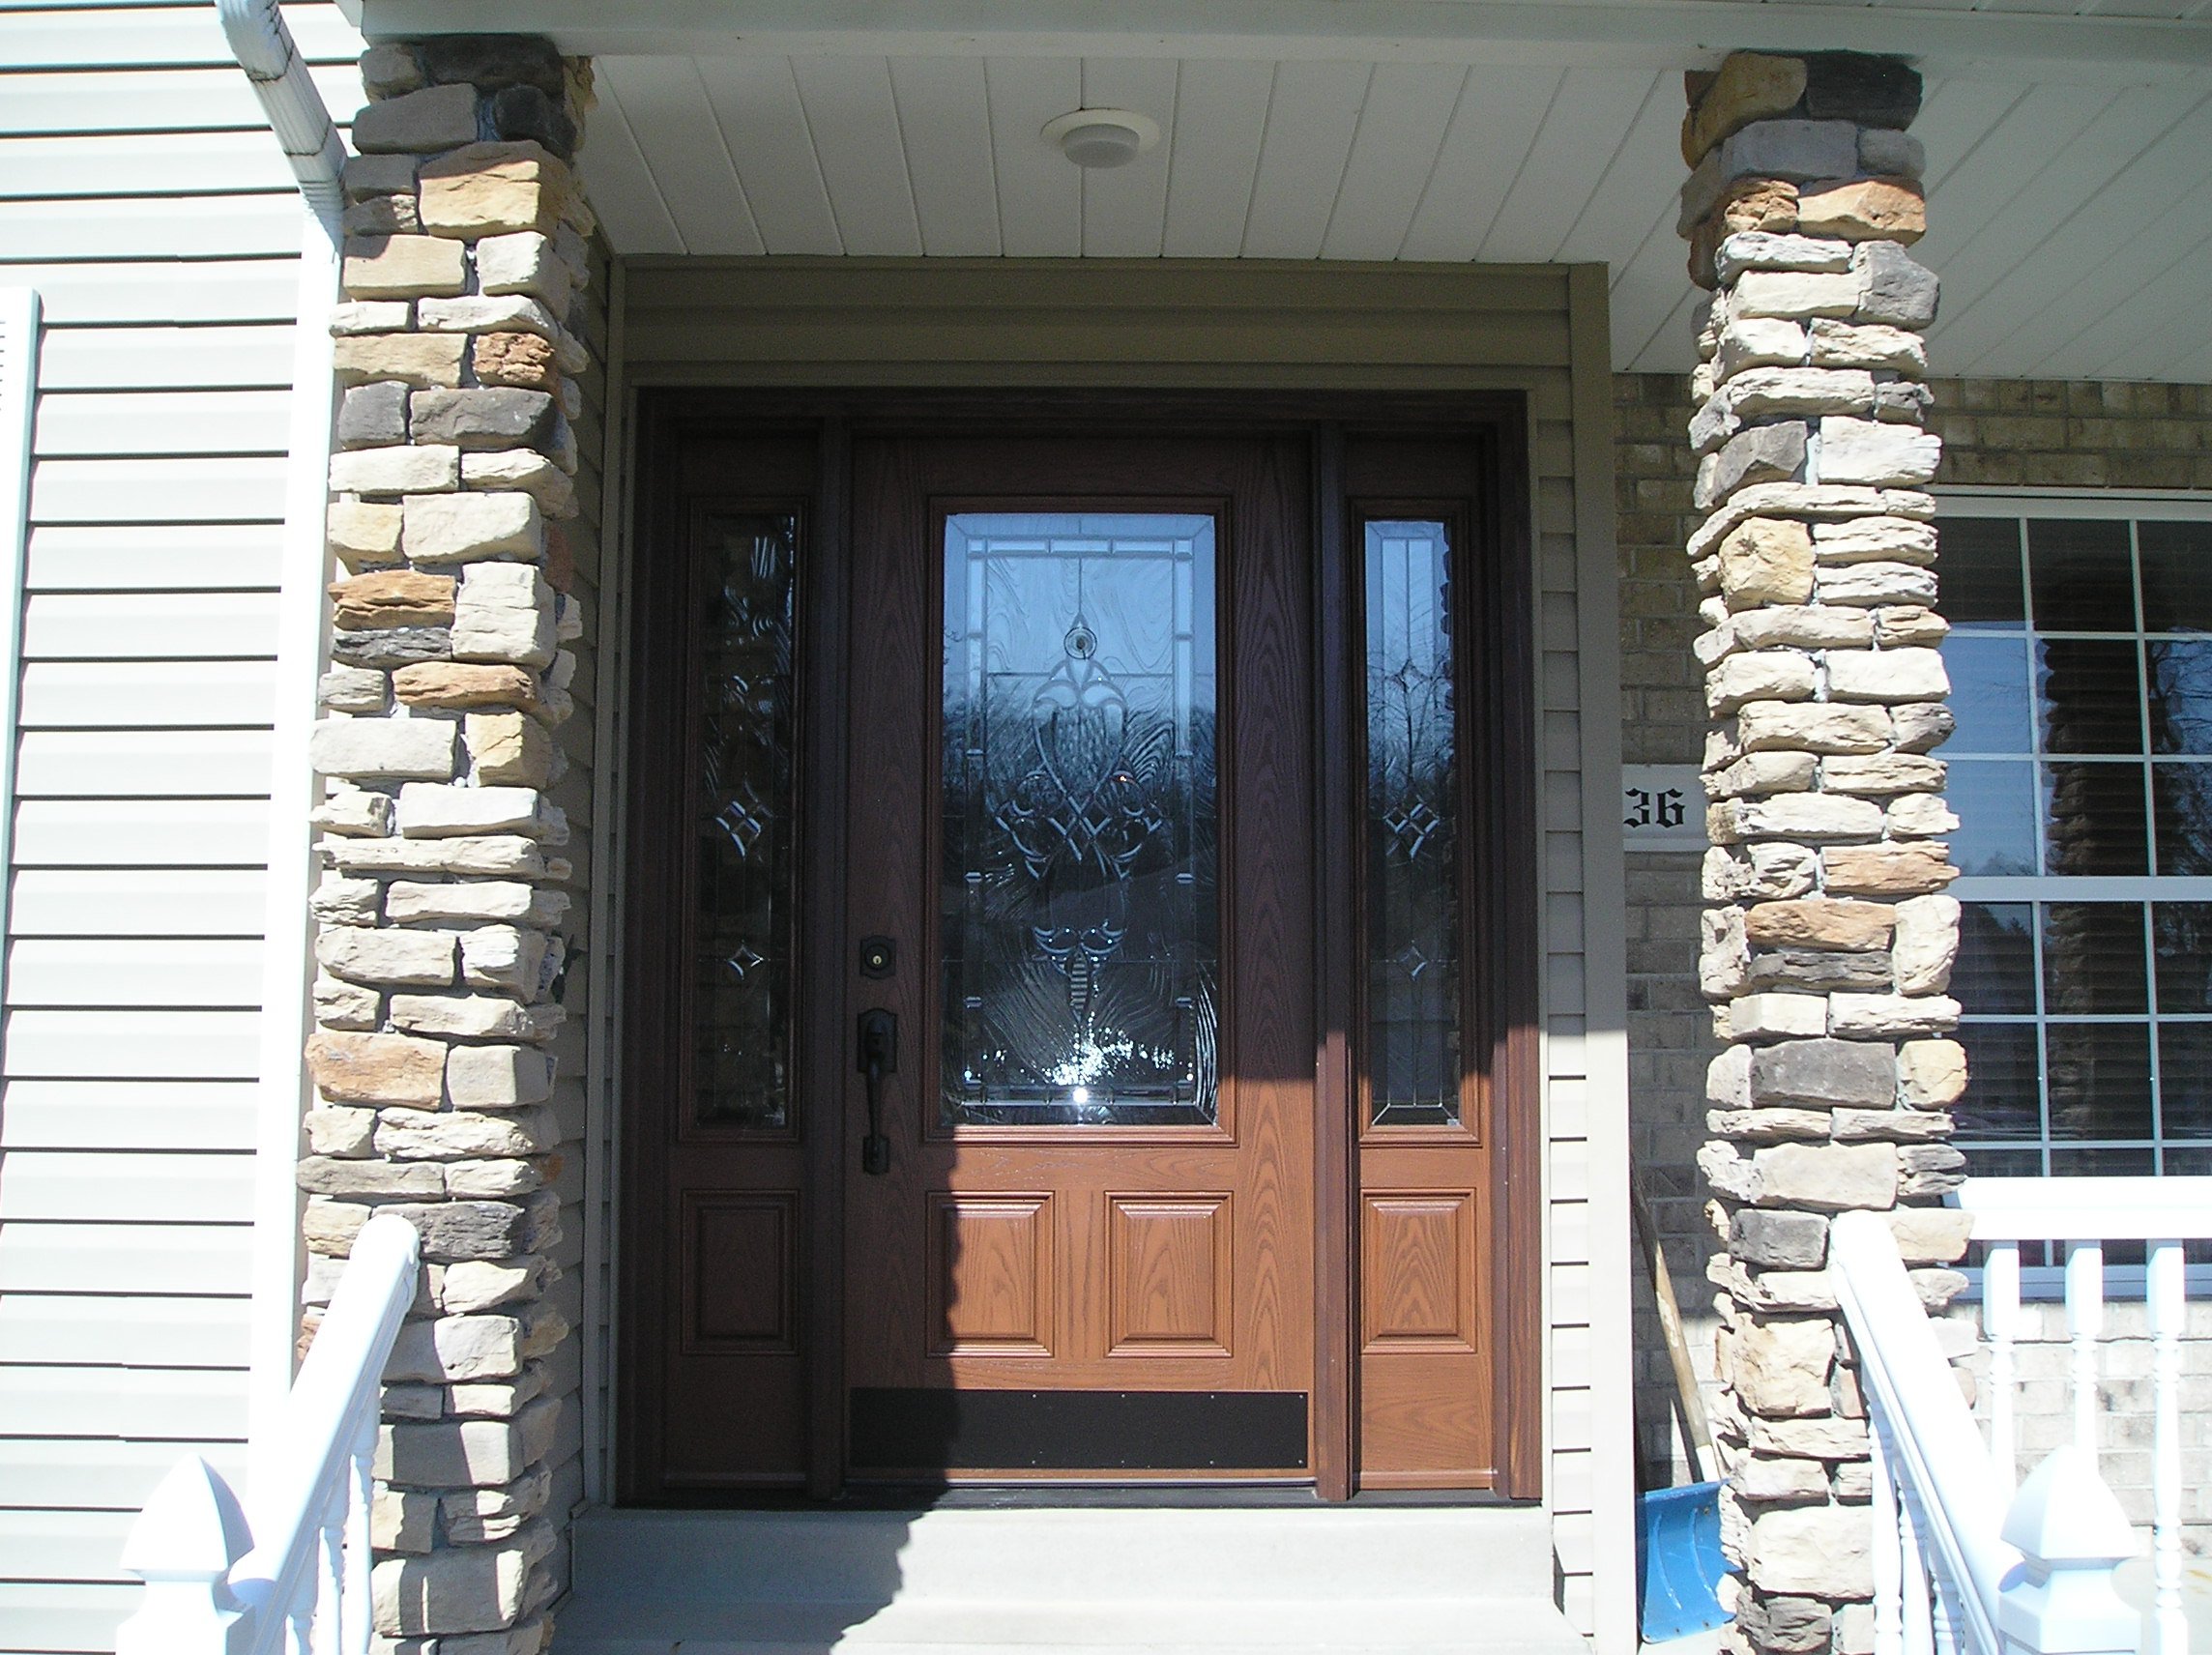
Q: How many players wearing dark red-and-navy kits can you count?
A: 0